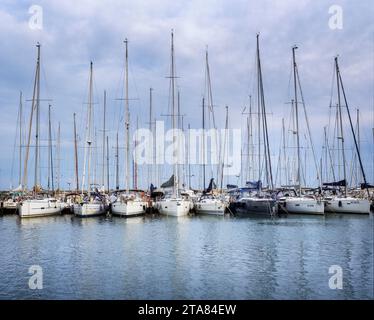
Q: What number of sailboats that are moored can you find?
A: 8